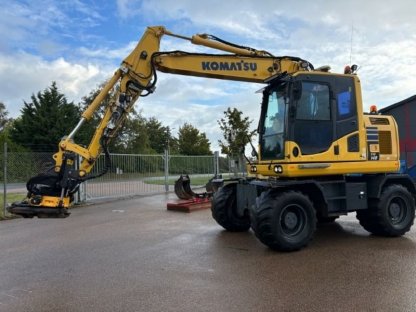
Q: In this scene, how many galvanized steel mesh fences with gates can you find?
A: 1